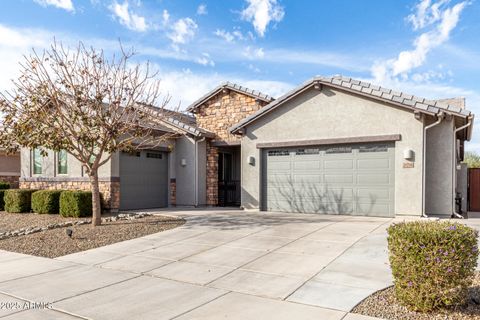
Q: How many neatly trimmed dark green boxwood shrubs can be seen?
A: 3